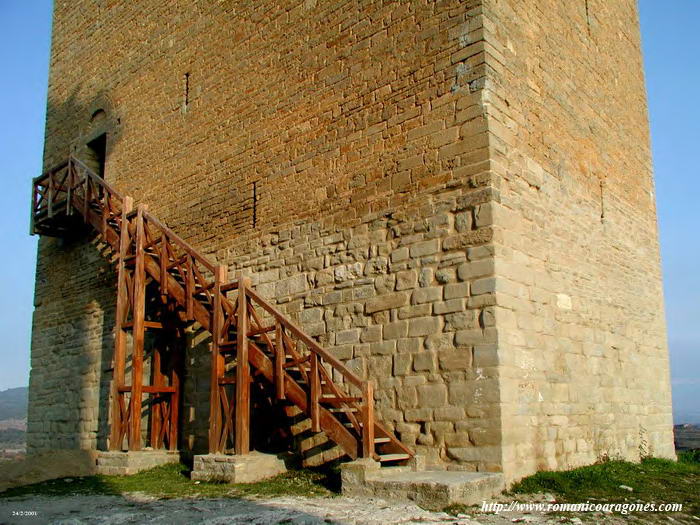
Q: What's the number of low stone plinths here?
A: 3